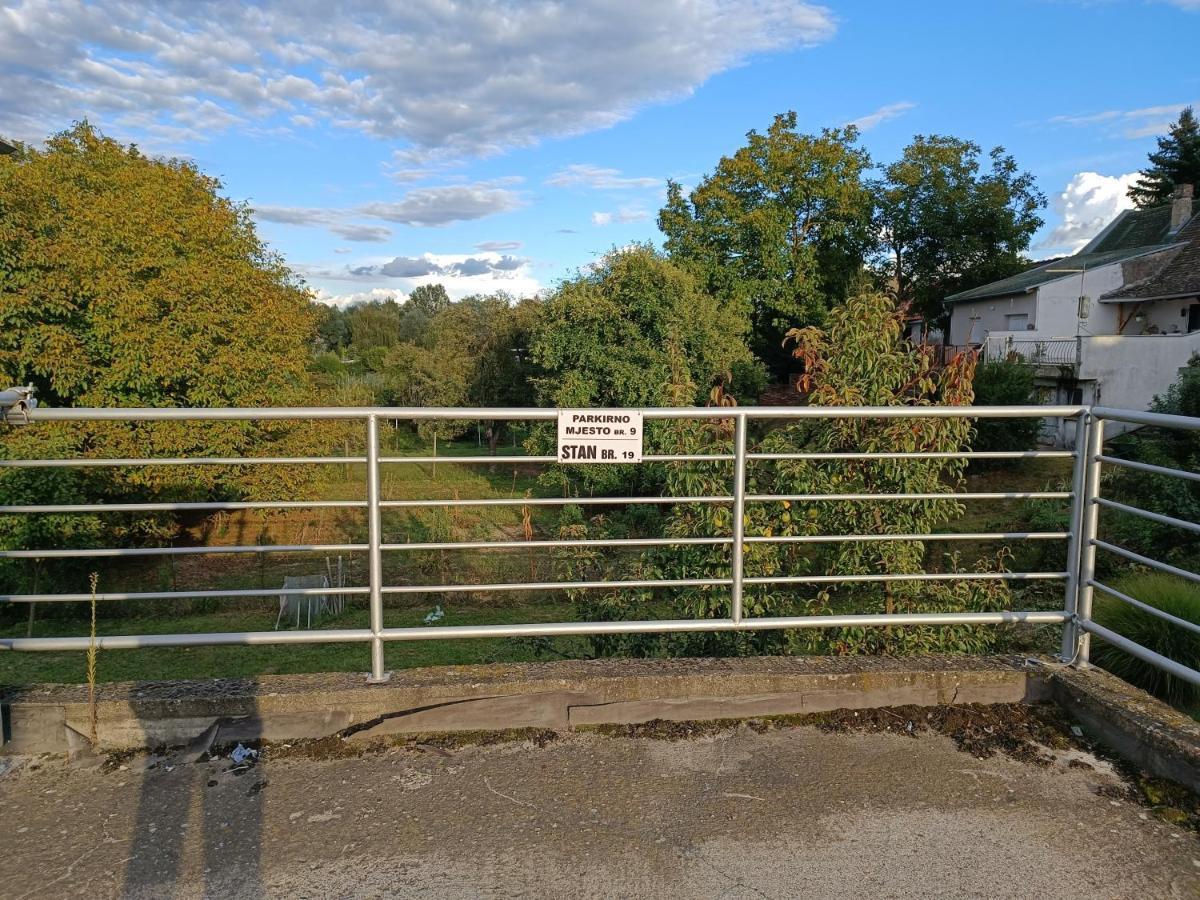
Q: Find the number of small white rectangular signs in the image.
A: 1